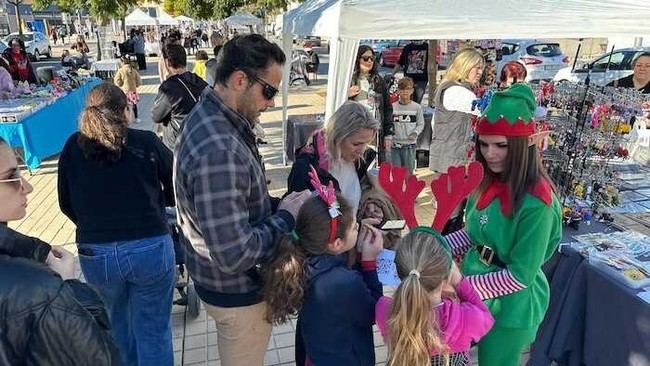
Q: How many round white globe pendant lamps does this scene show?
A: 0